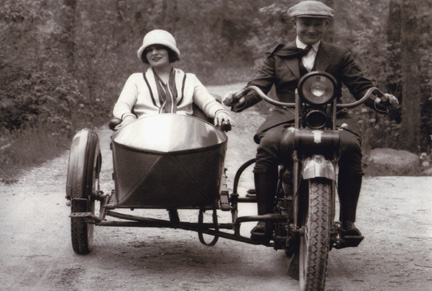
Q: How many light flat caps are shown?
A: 1